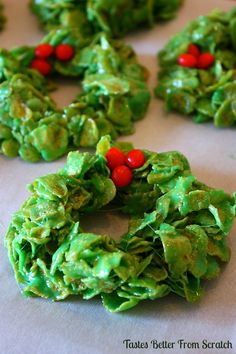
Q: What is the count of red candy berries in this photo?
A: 9